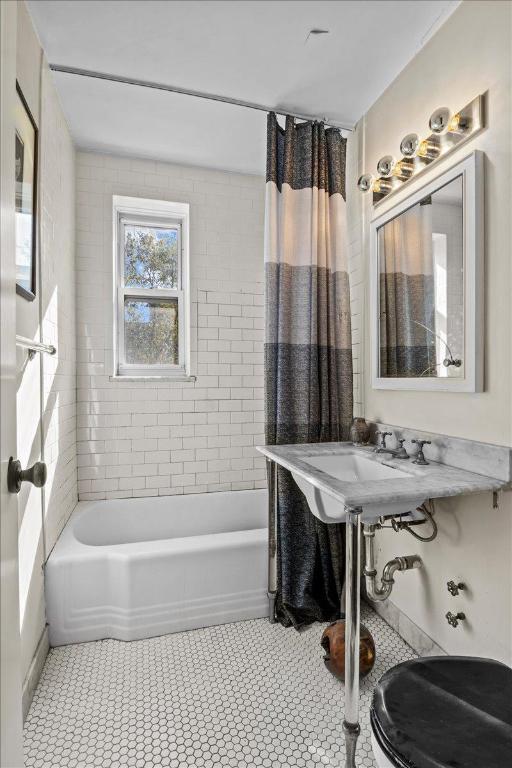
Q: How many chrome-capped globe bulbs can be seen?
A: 4